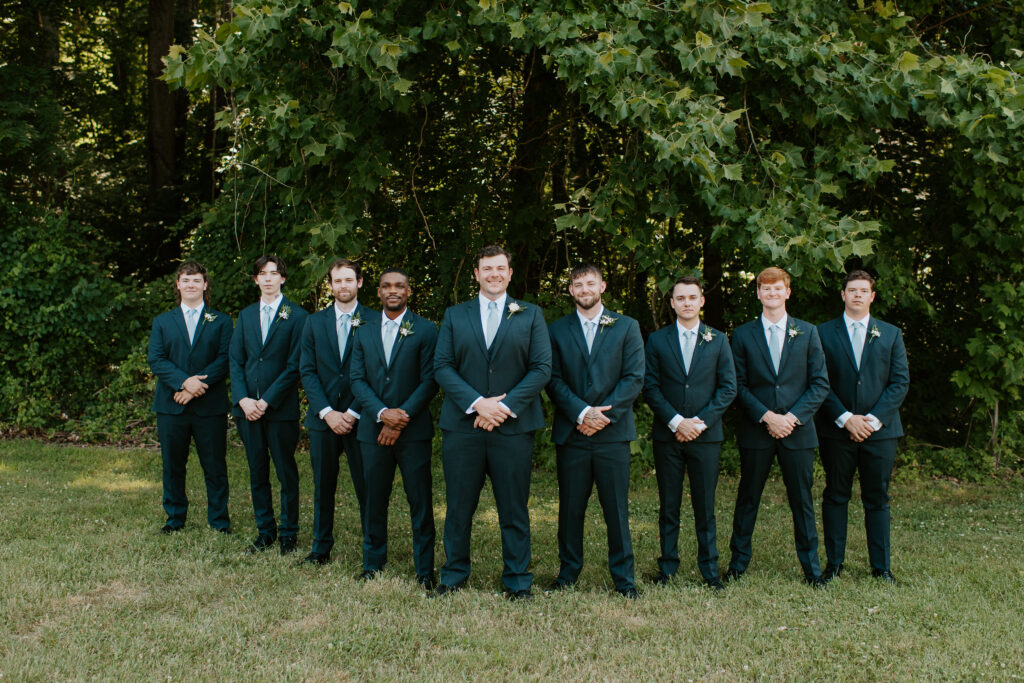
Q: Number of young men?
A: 9